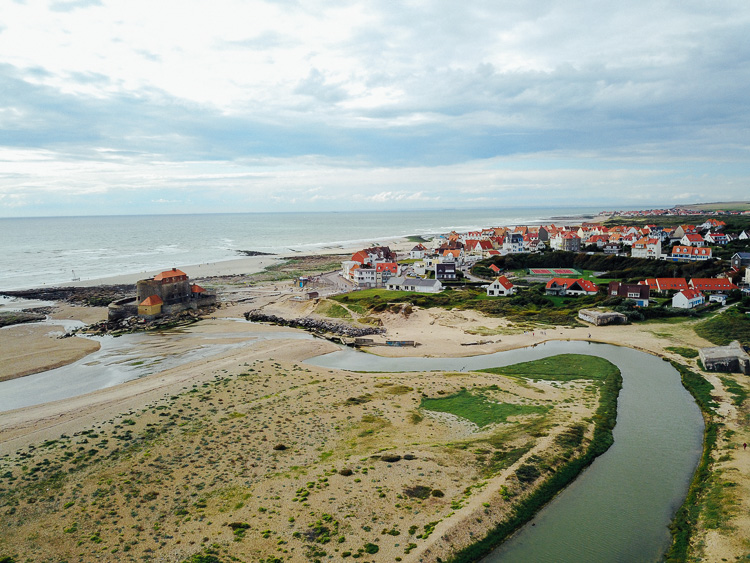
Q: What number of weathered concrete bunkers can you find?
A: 2